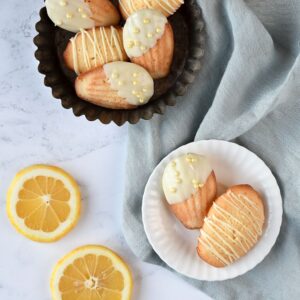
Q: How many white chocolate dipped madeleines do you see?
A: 4